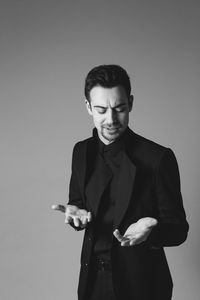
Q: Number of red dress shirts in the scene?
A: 0